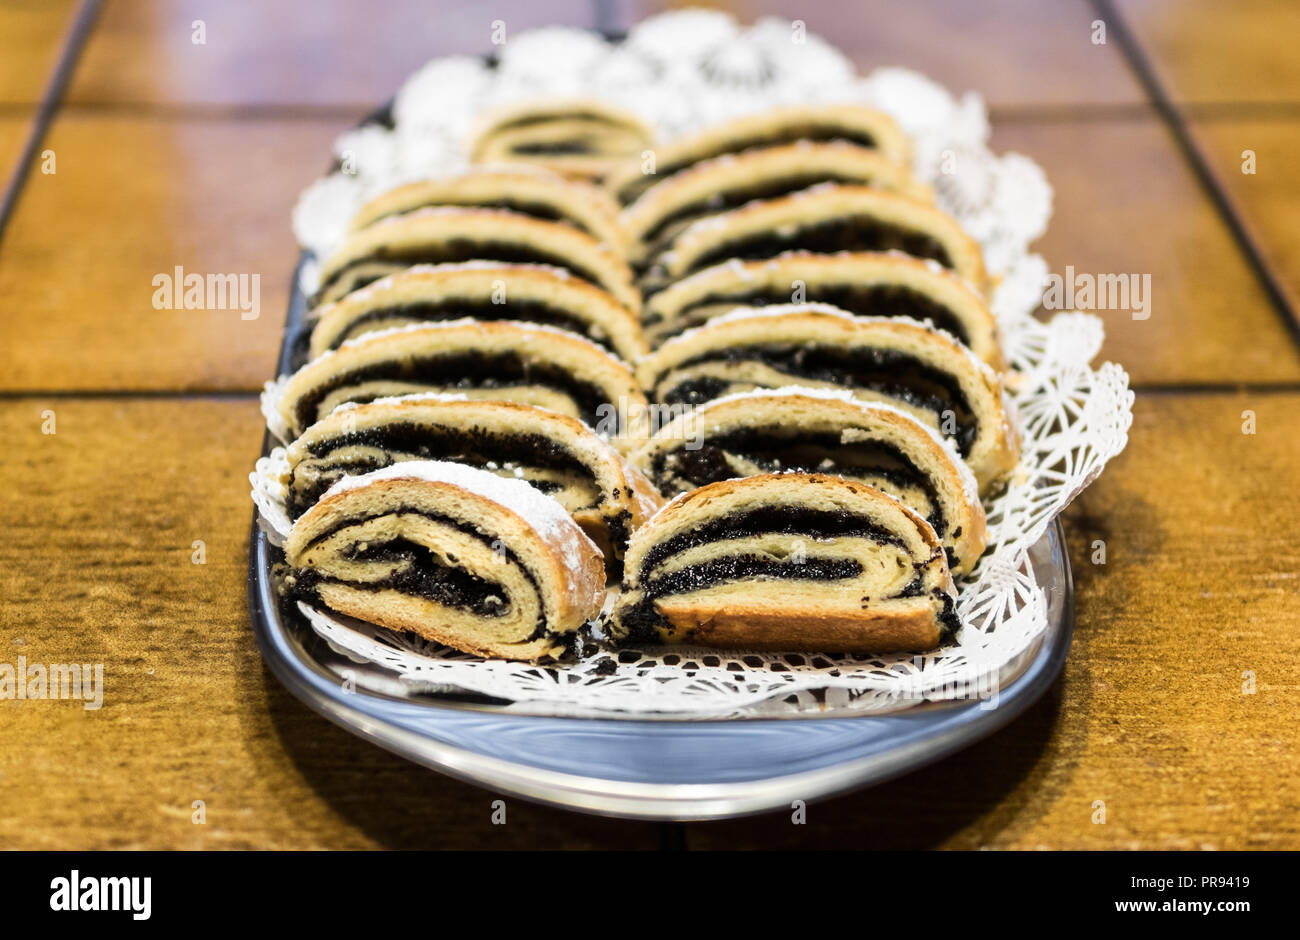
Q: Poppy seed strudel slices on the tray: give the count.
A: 14